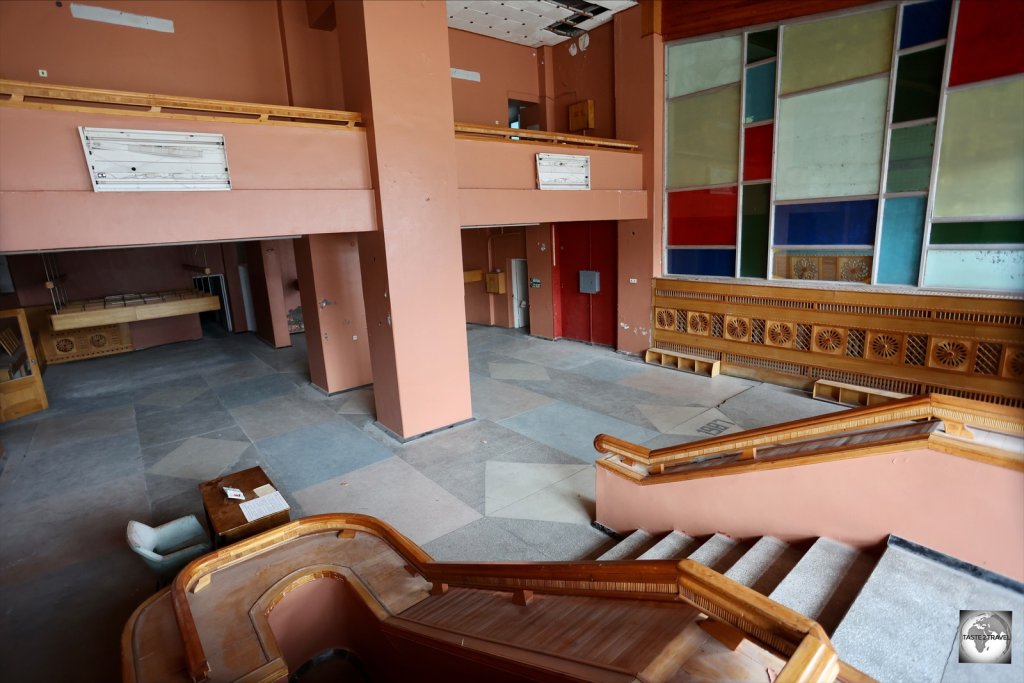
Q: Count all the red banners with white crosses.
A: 0